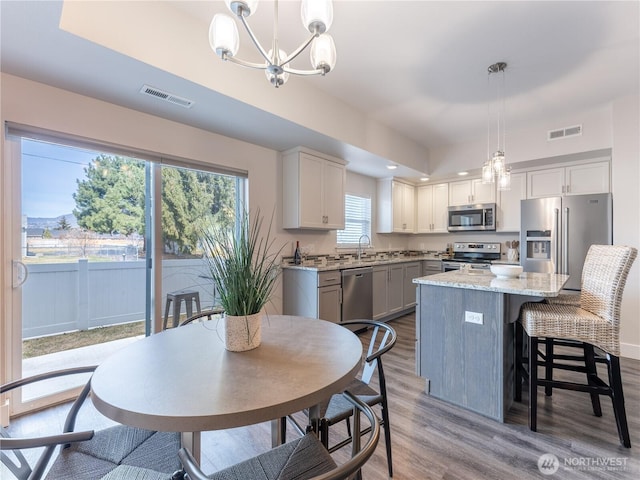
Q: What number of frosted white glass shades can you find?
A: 5